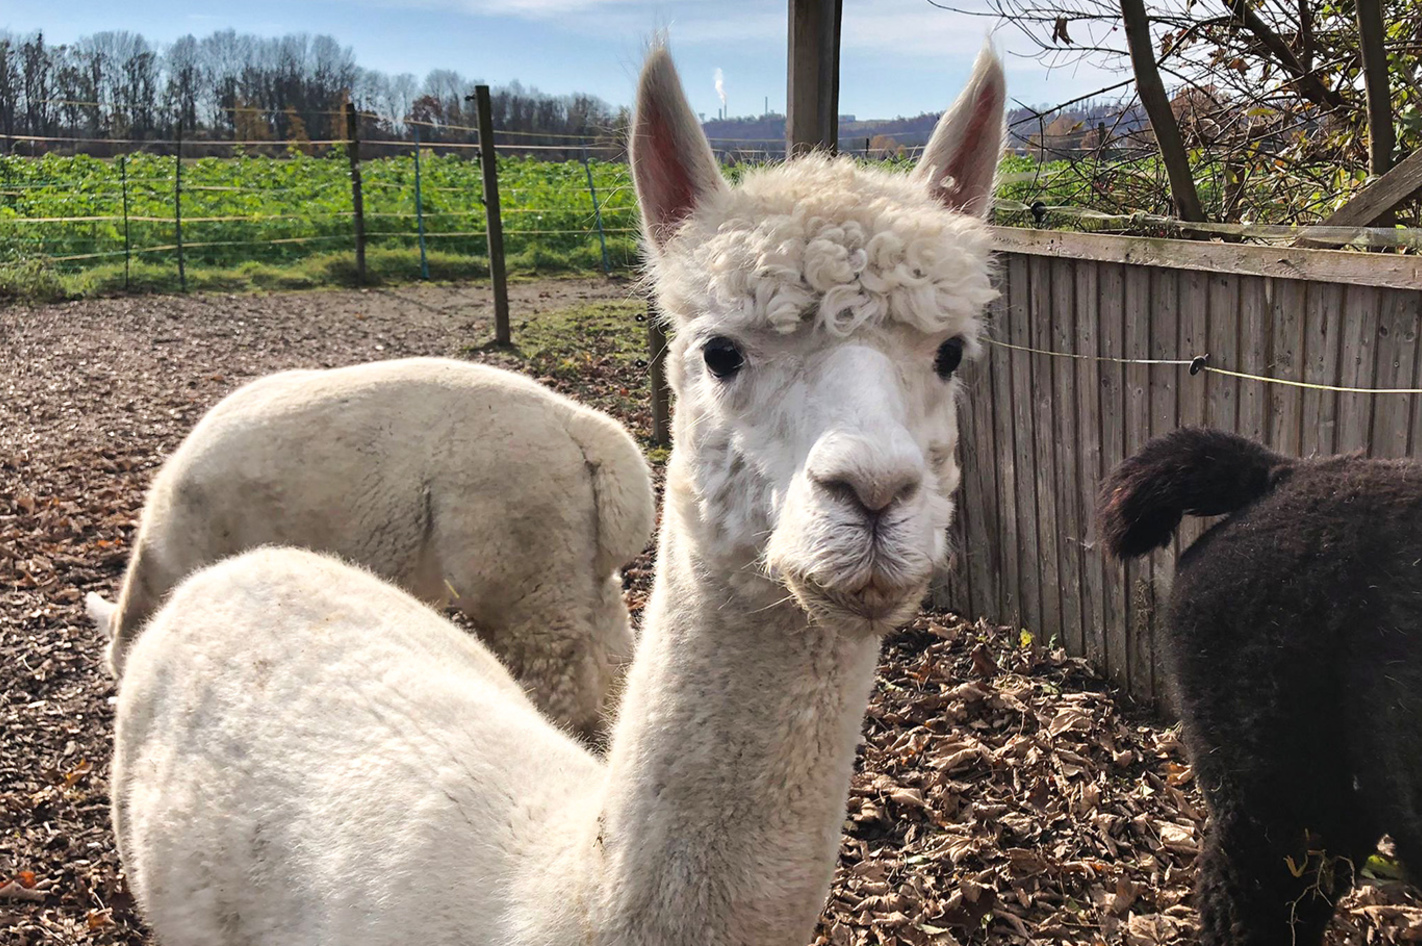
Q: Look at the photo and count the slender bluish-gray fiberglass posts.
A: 2